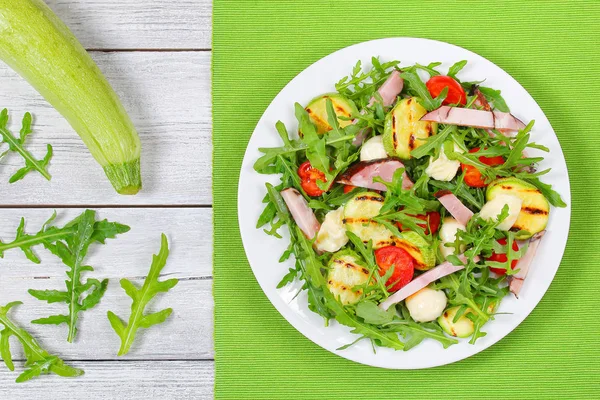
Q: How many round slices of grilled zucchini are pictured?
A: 7